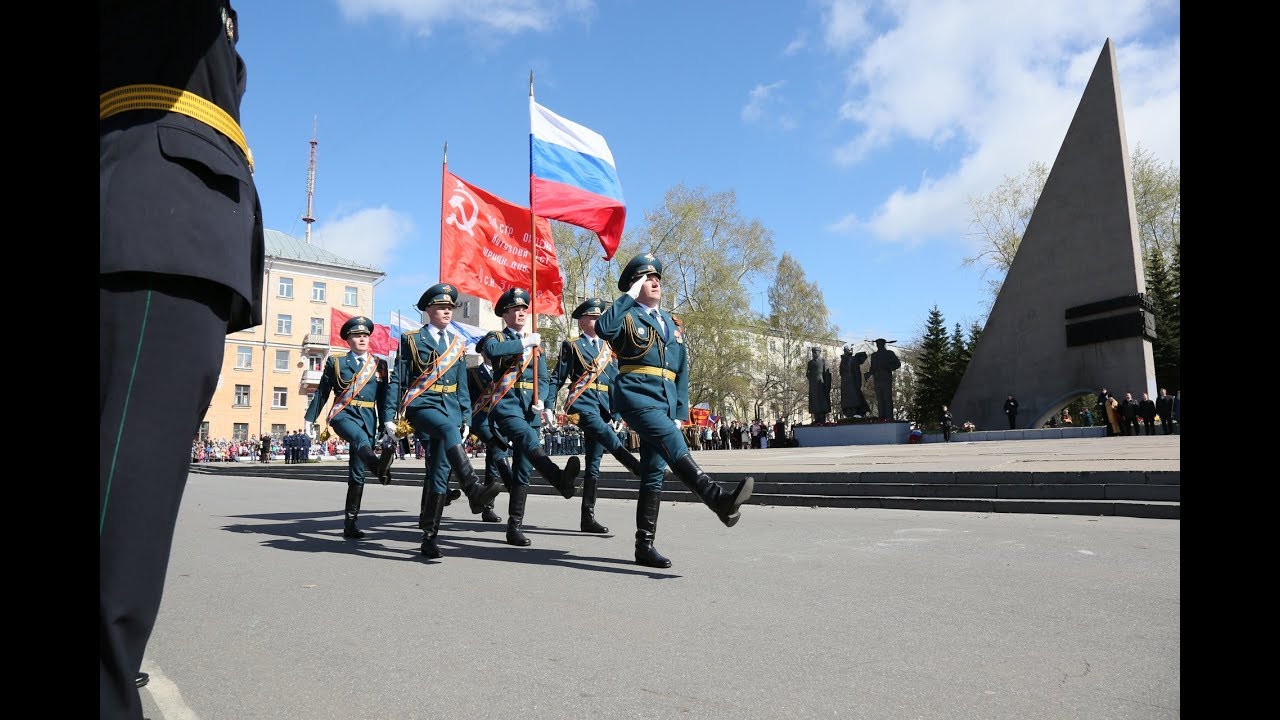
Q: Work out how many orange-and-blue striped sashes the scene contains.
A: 5